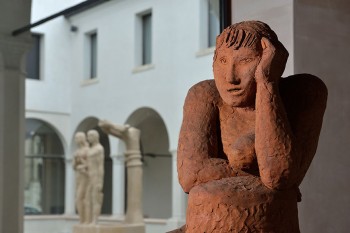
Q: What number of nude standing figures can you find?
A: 2